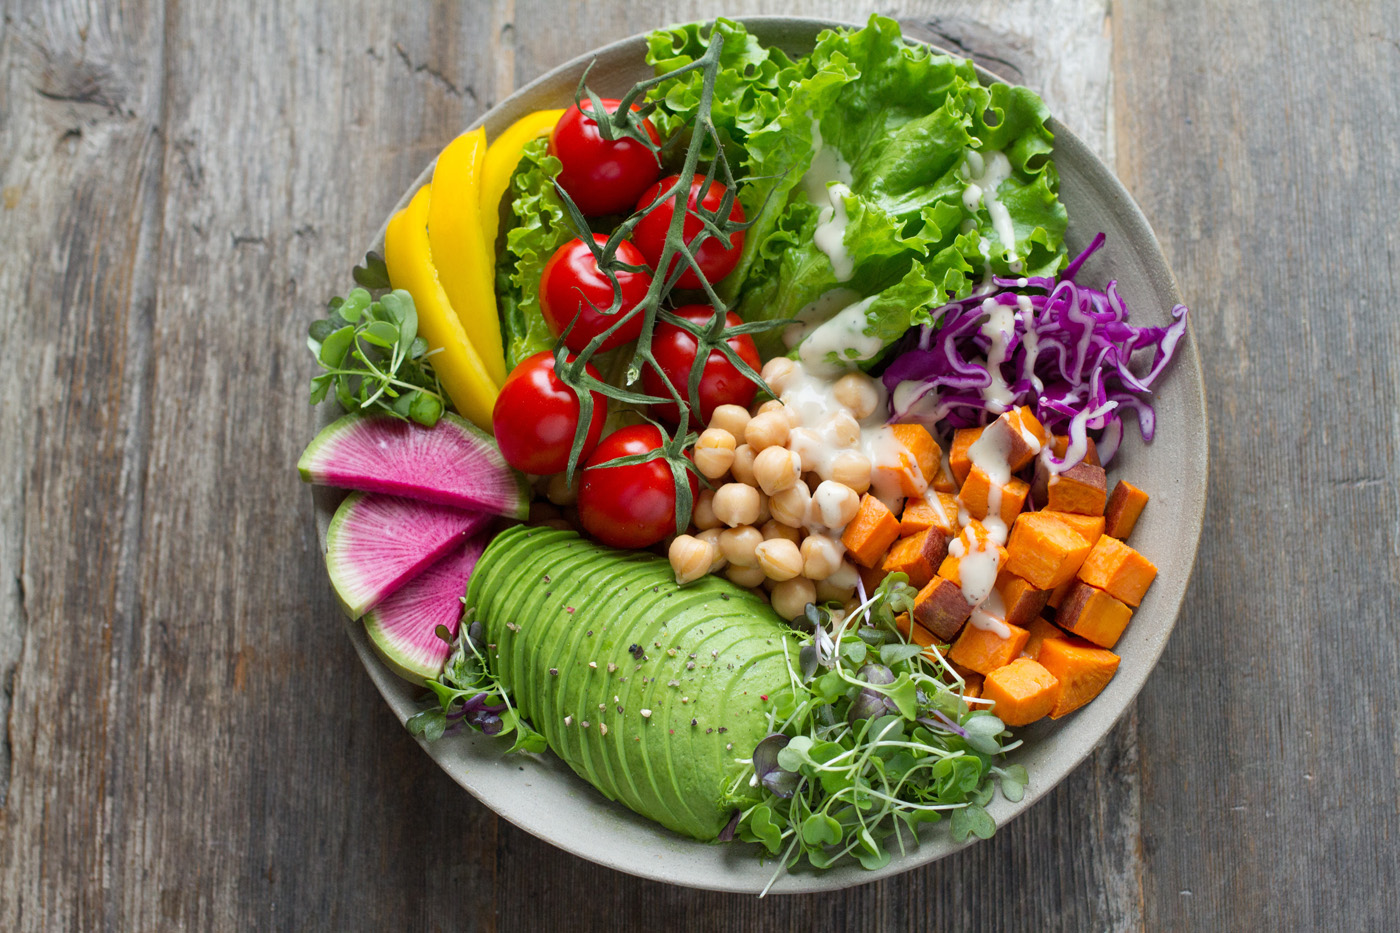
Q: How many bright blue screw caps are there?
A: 0